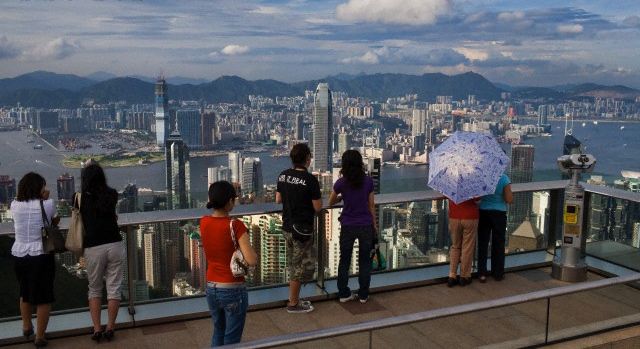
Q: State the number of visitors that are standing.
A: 7